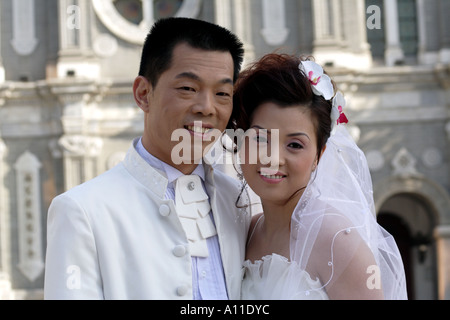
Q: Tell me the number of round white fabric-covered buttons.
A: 3